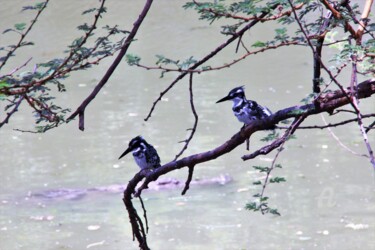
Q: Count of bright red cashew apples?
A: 0